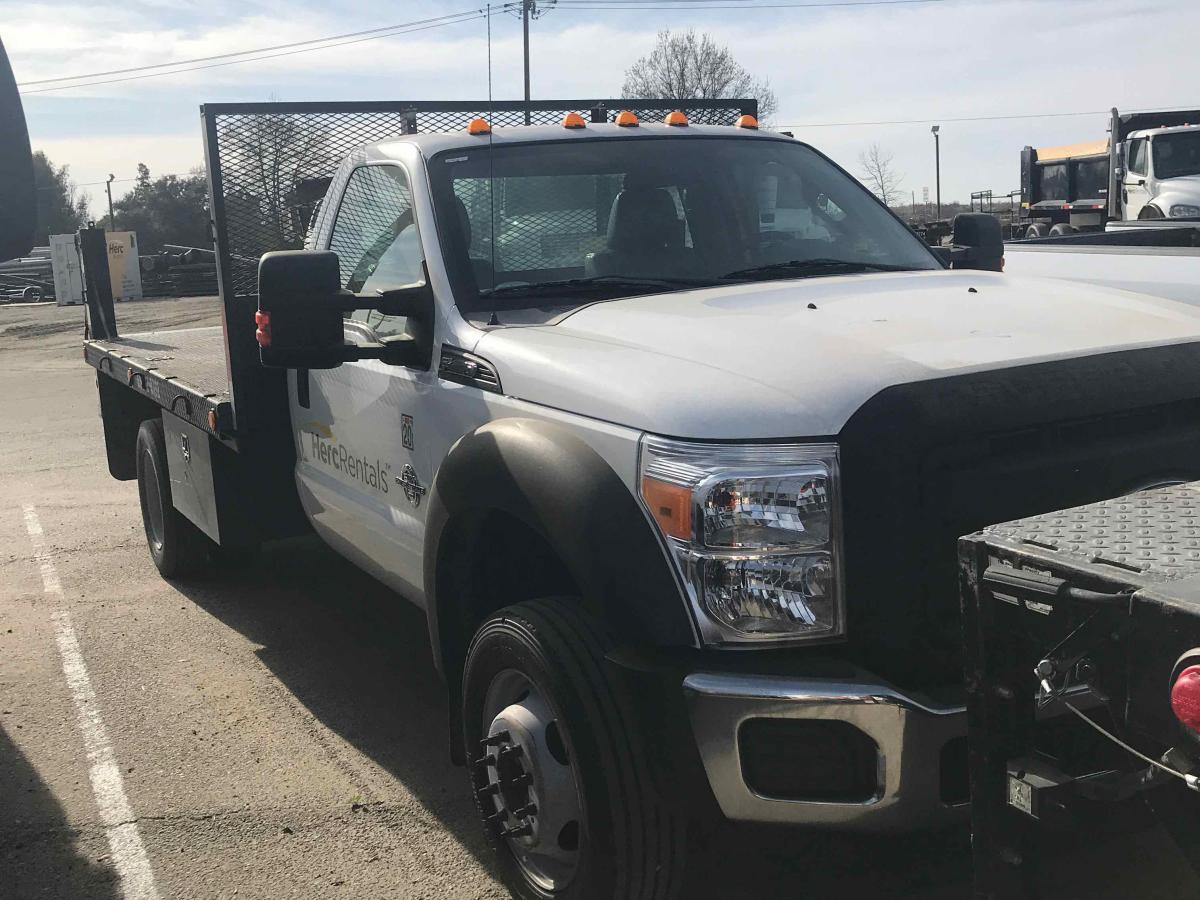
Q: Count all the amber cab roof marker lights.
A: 5